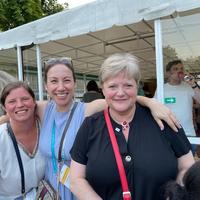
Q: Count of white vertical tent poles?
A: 3